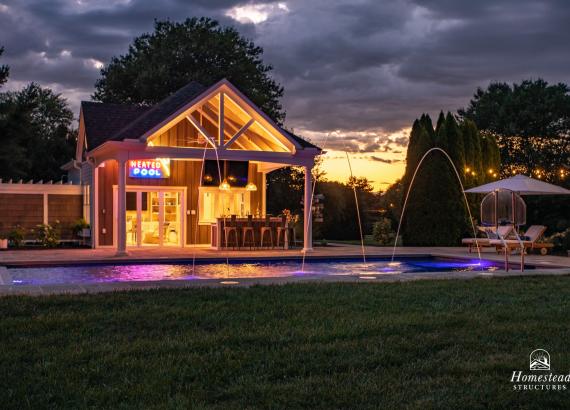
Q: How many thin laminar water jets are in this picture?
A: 3